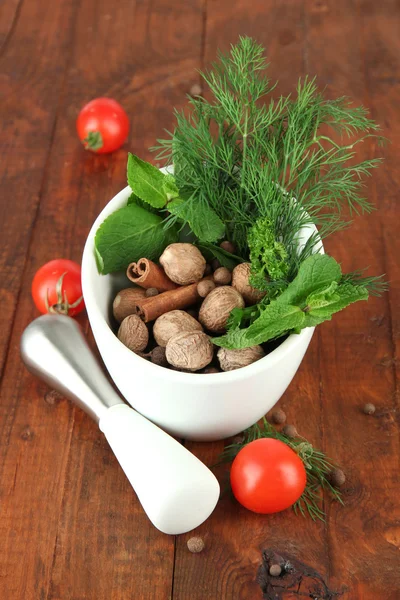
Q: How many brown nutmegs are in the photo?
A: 8